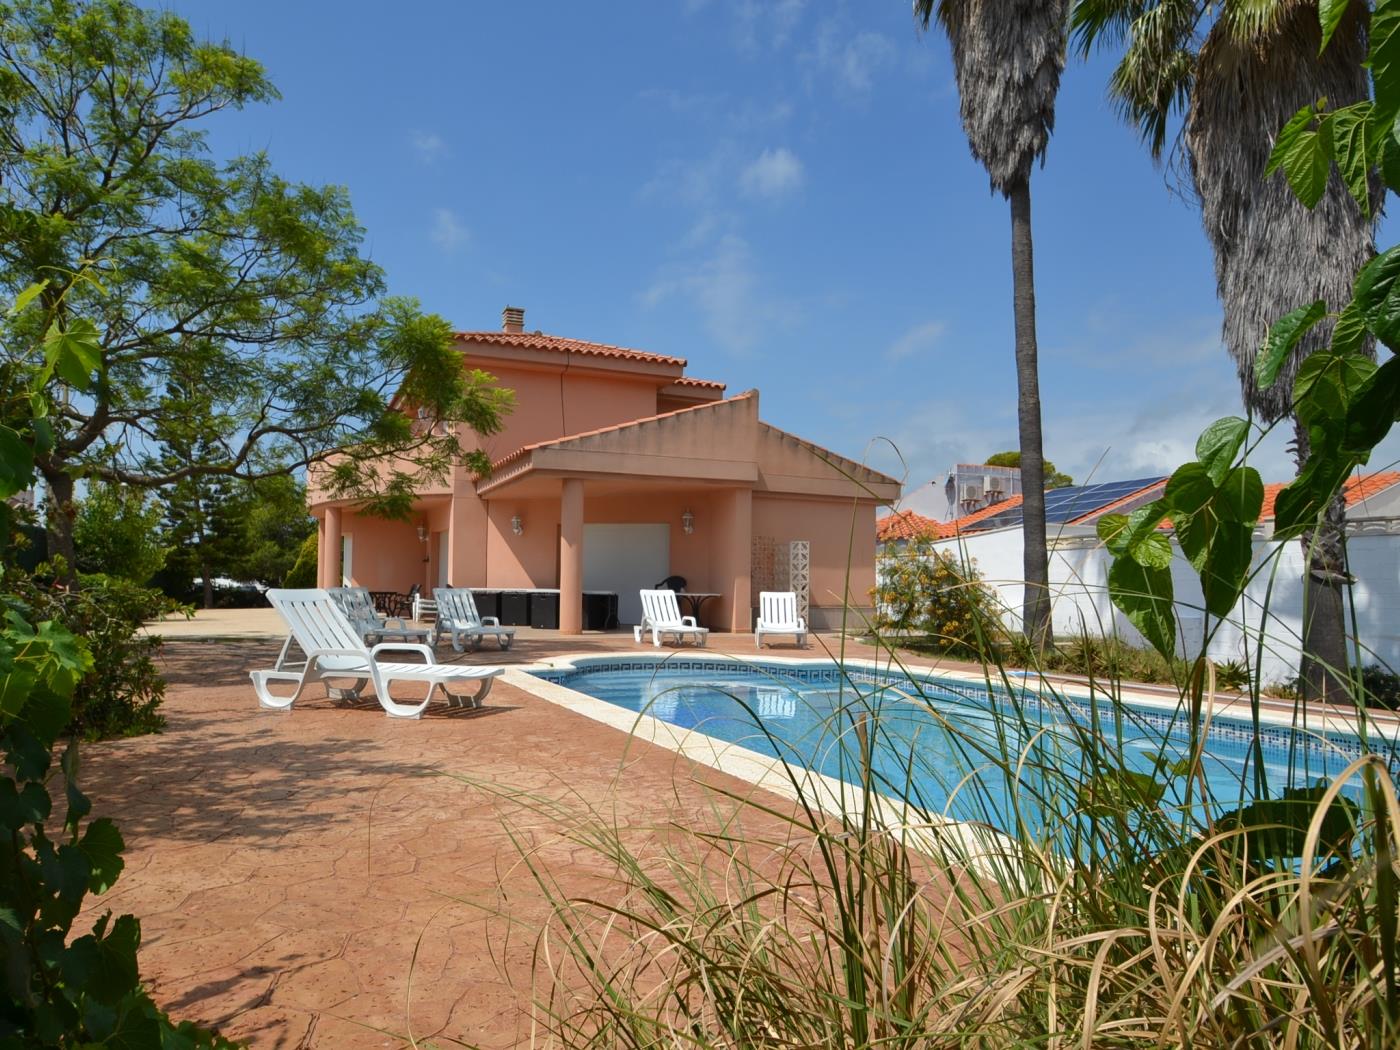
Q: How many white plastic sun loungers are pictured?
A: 5